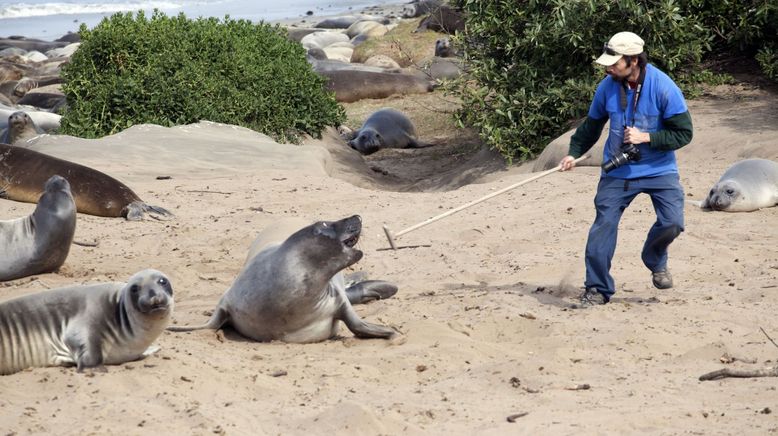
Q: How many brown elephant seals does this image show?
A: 1